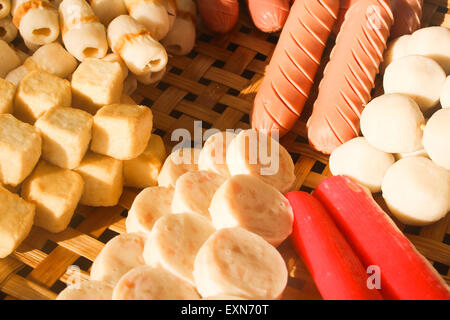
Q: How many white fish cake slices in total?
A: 11